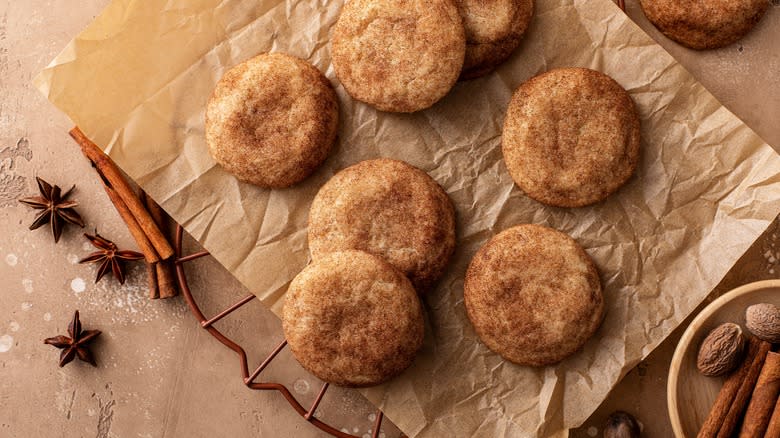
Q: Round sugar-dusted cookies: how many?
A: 8